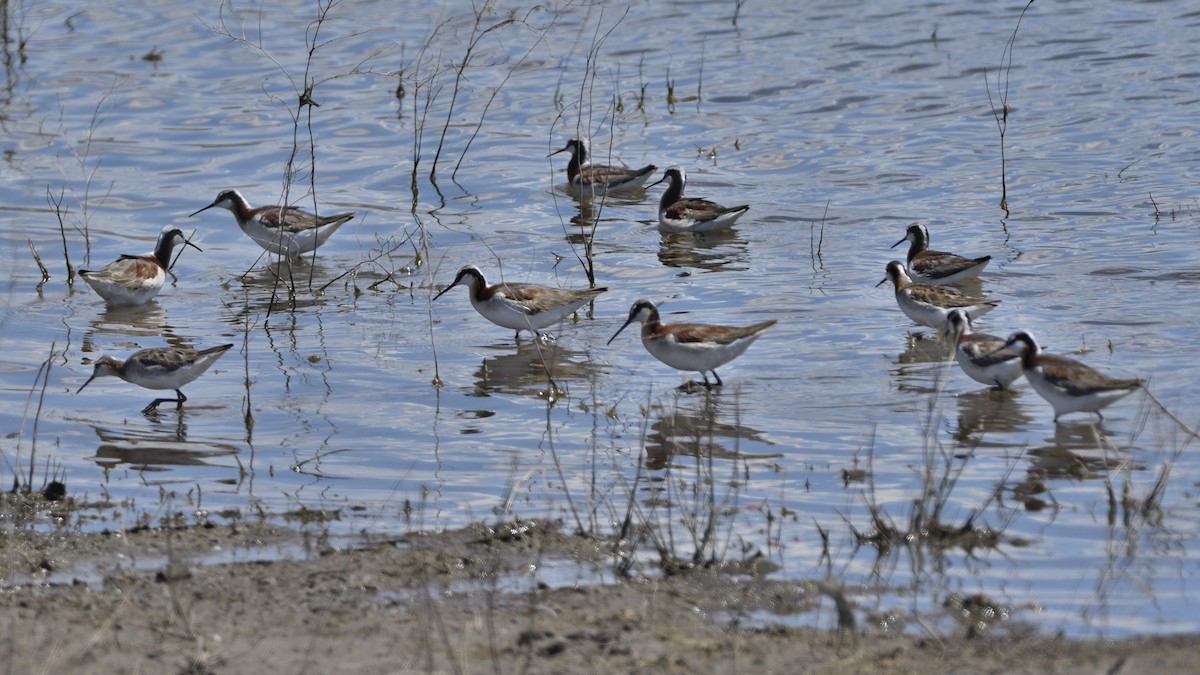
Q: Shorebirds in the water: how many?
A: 11